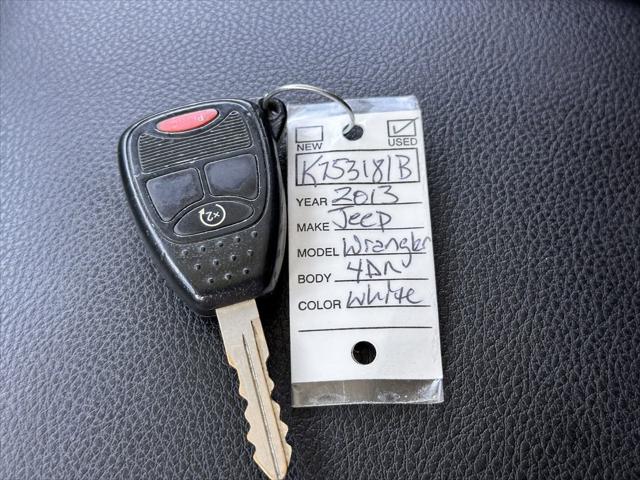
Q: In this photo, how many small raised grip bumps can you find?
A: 12